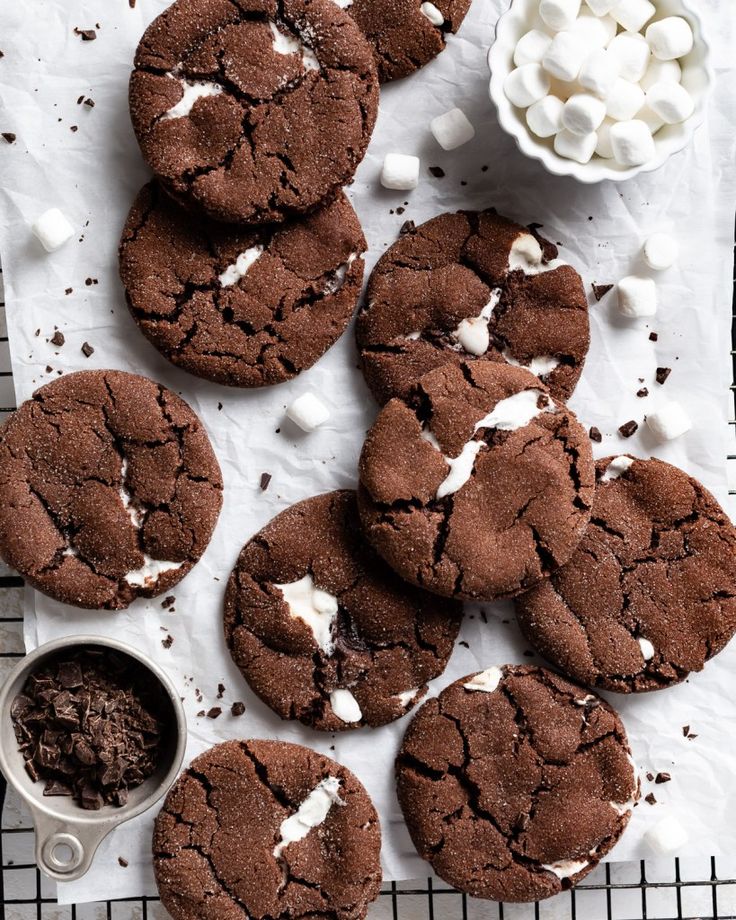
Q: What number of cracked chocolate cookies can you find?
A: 10